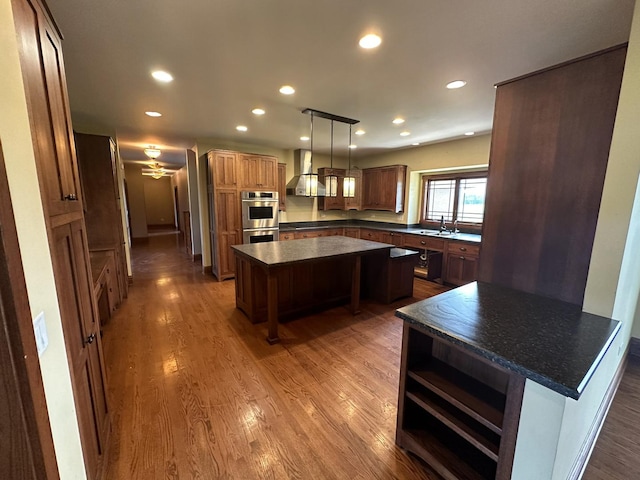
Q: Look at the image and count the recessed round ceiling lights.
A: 14